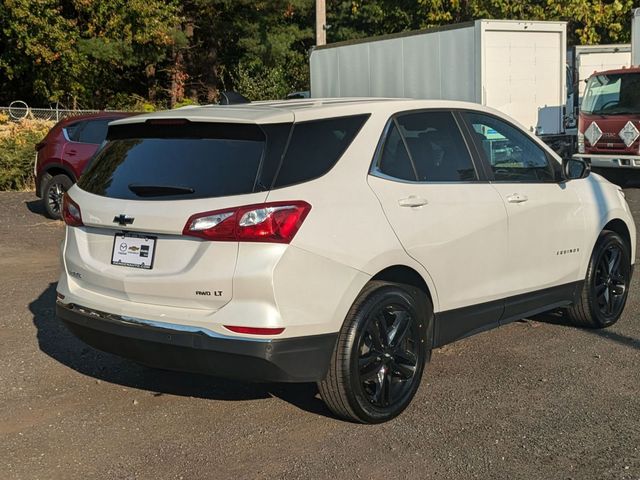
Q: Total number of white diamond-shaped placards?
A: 2